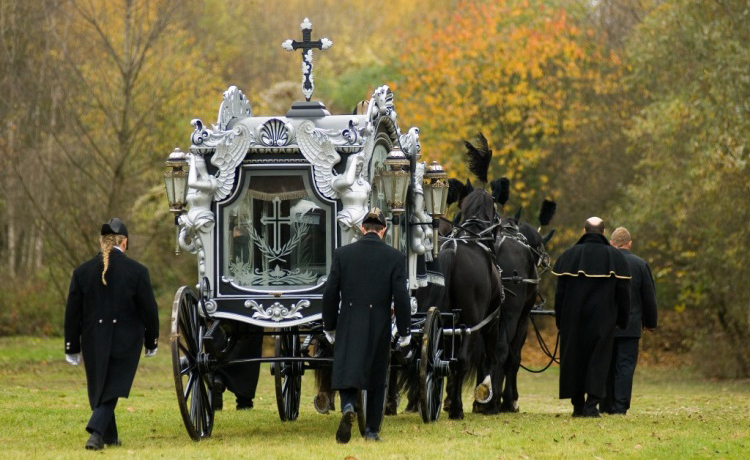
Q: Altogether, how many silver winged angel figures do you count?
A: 2